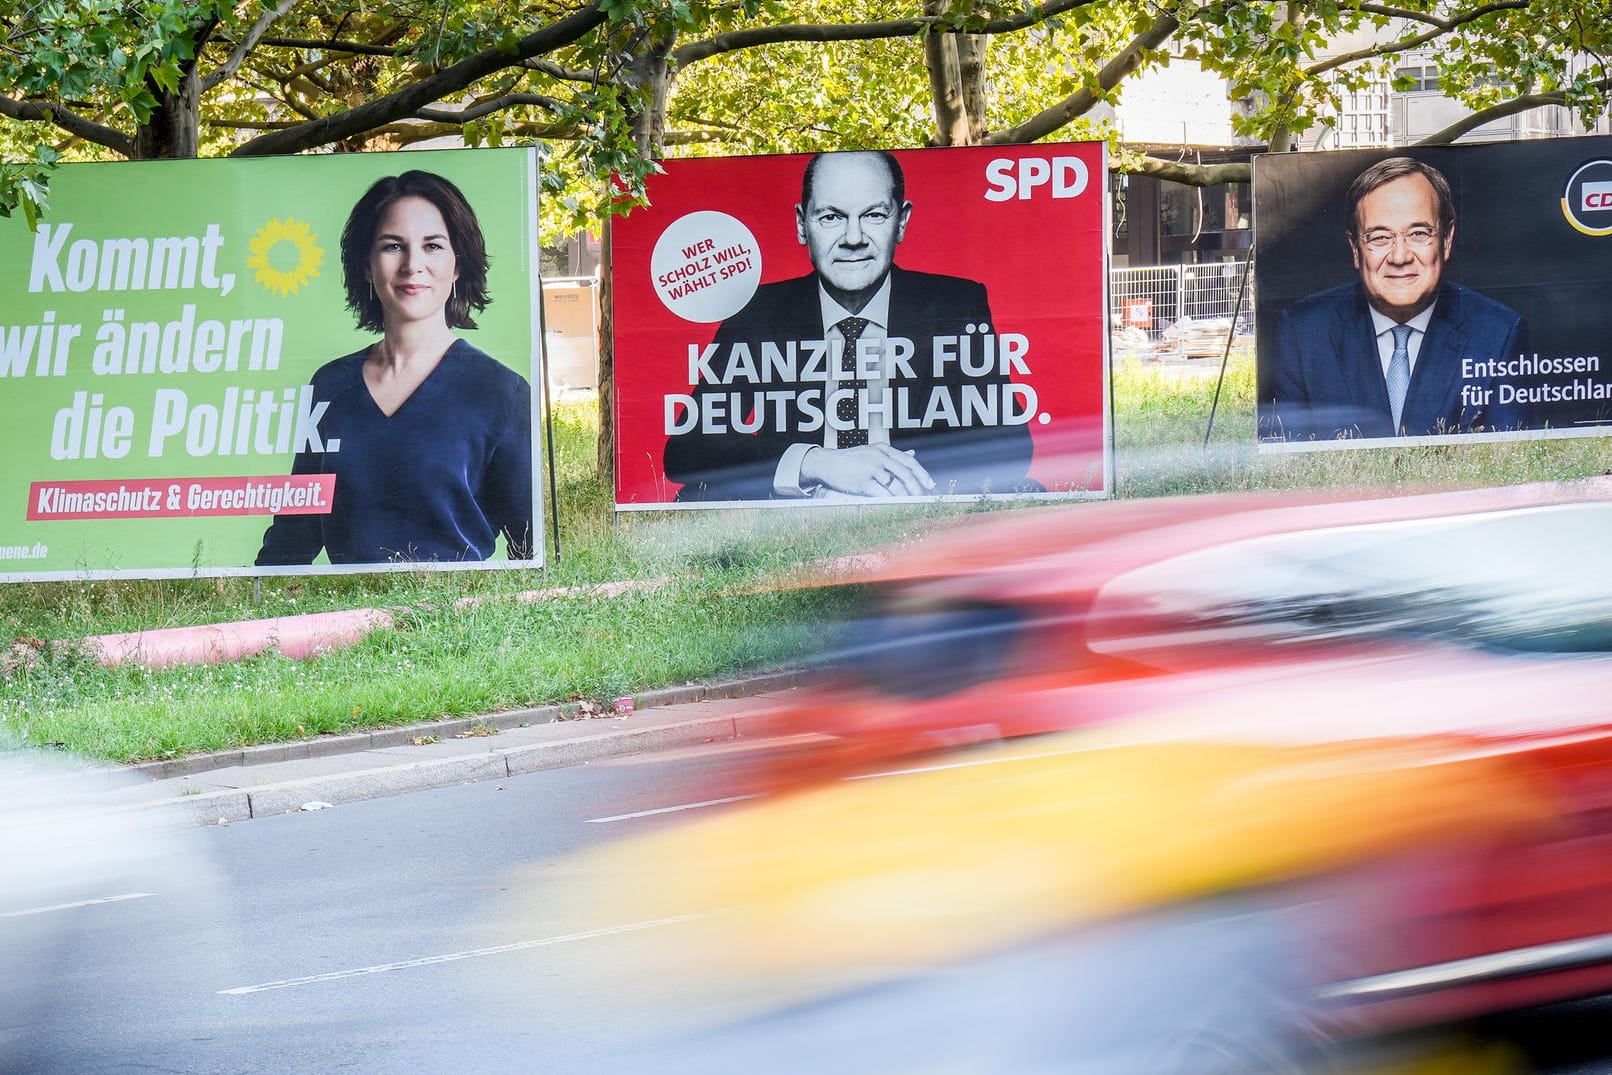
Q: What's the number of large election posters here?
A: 3